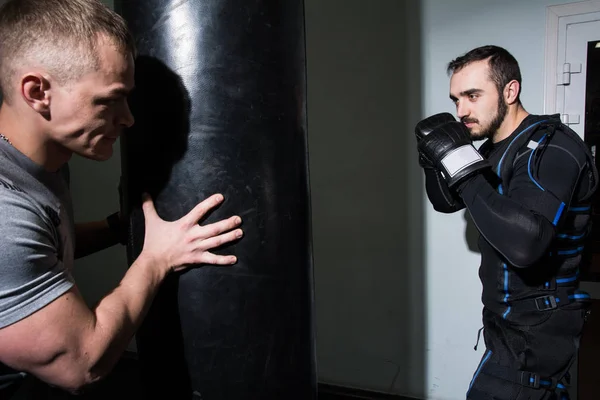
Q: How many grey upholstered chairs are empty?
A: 0